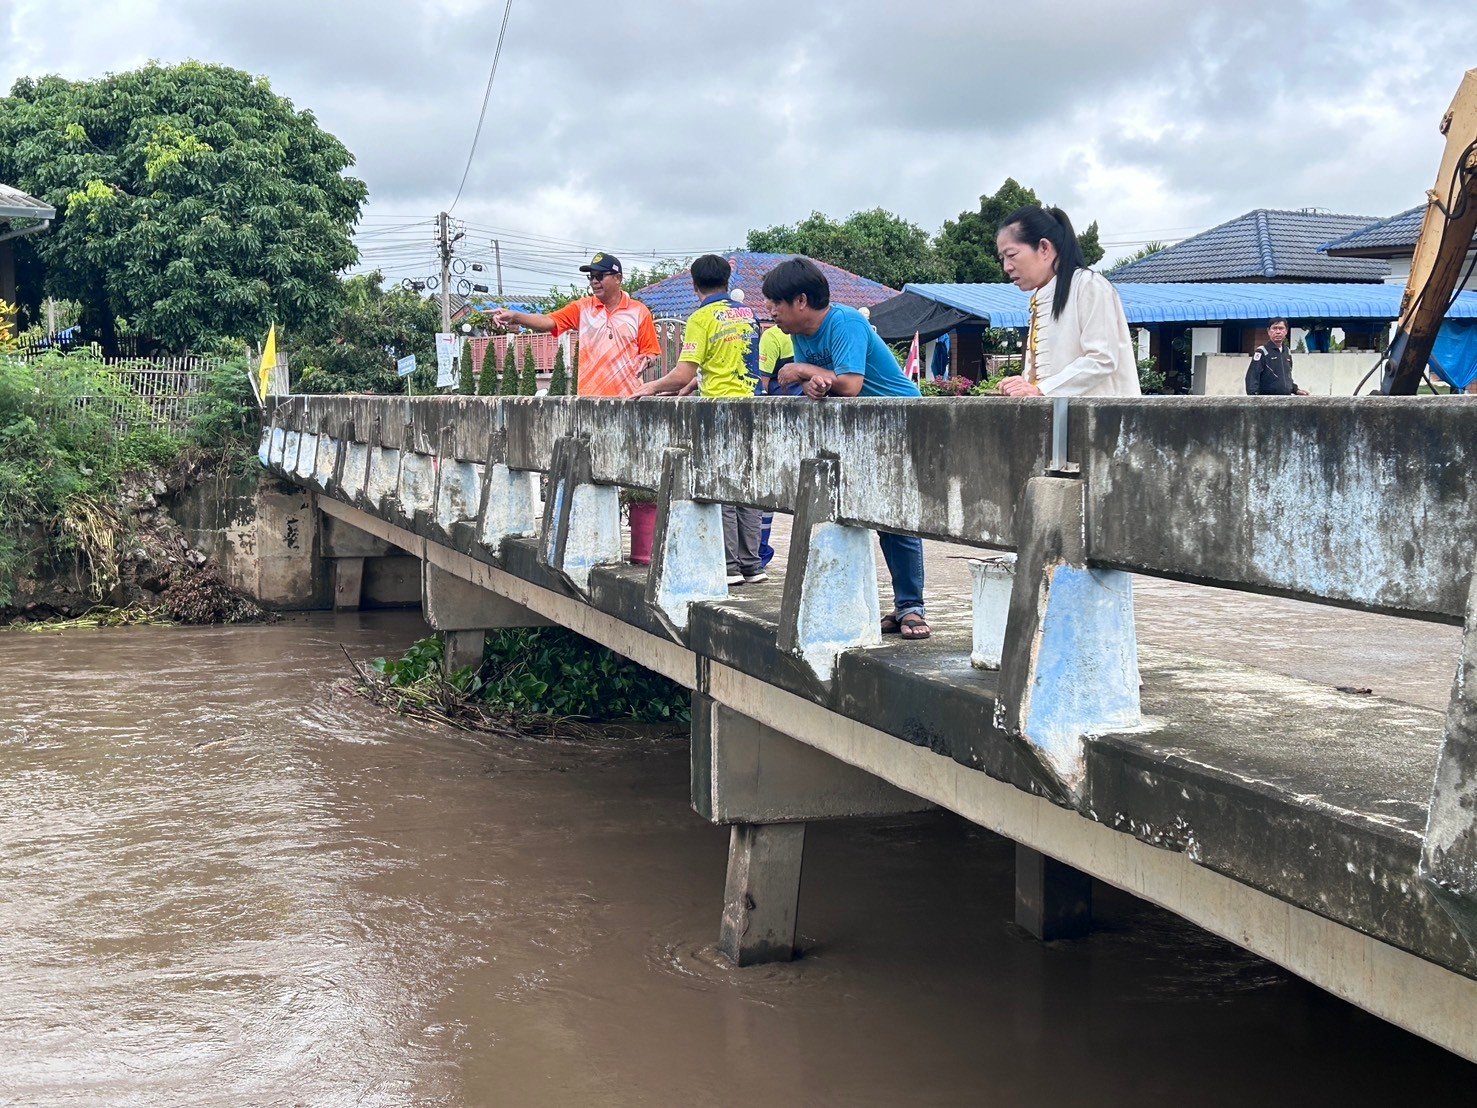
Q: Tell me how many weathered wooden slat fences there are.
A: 1